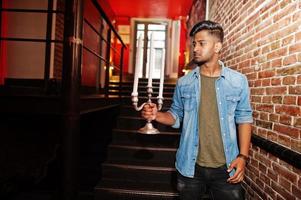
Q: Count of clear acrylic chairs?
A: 0